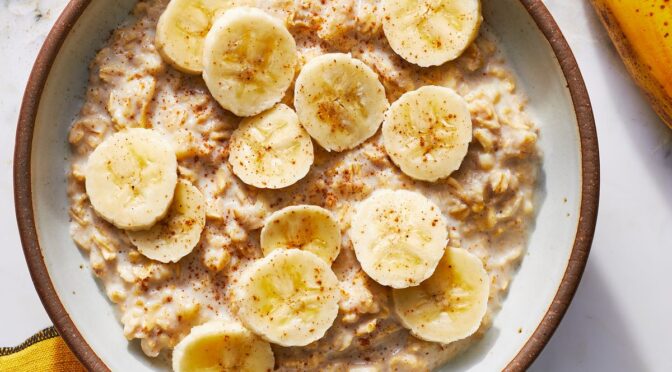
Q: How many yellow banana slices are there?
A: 13